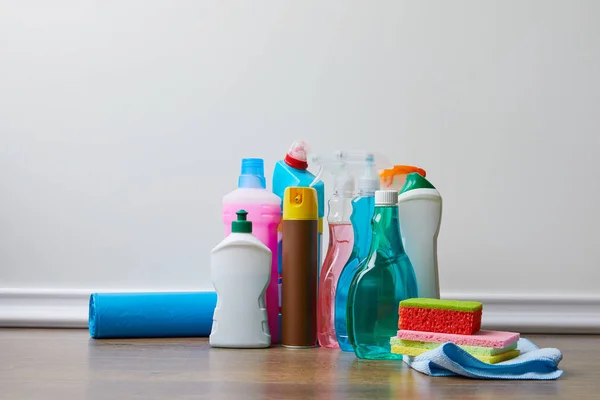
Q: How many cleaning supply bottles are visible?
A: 9